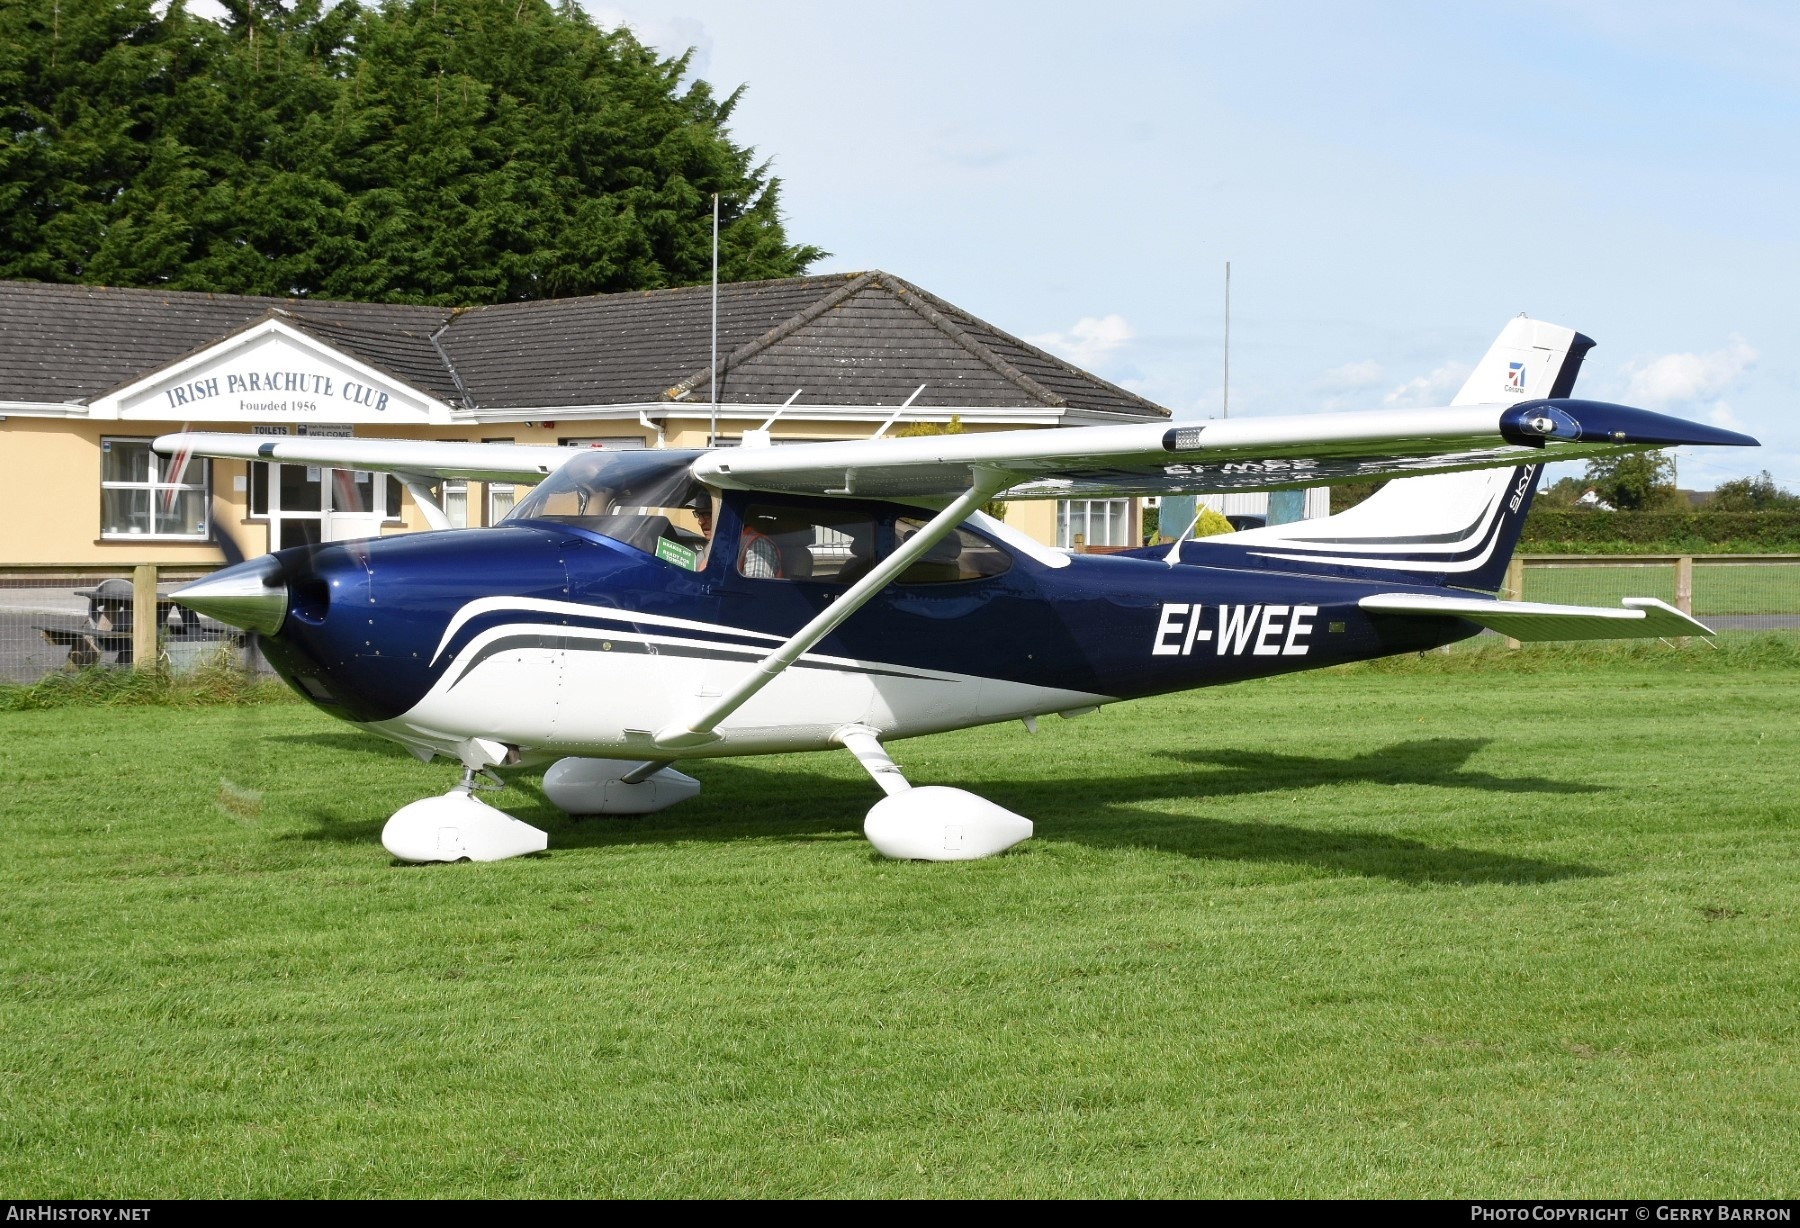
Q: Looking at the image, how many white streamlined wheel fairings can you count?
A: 3